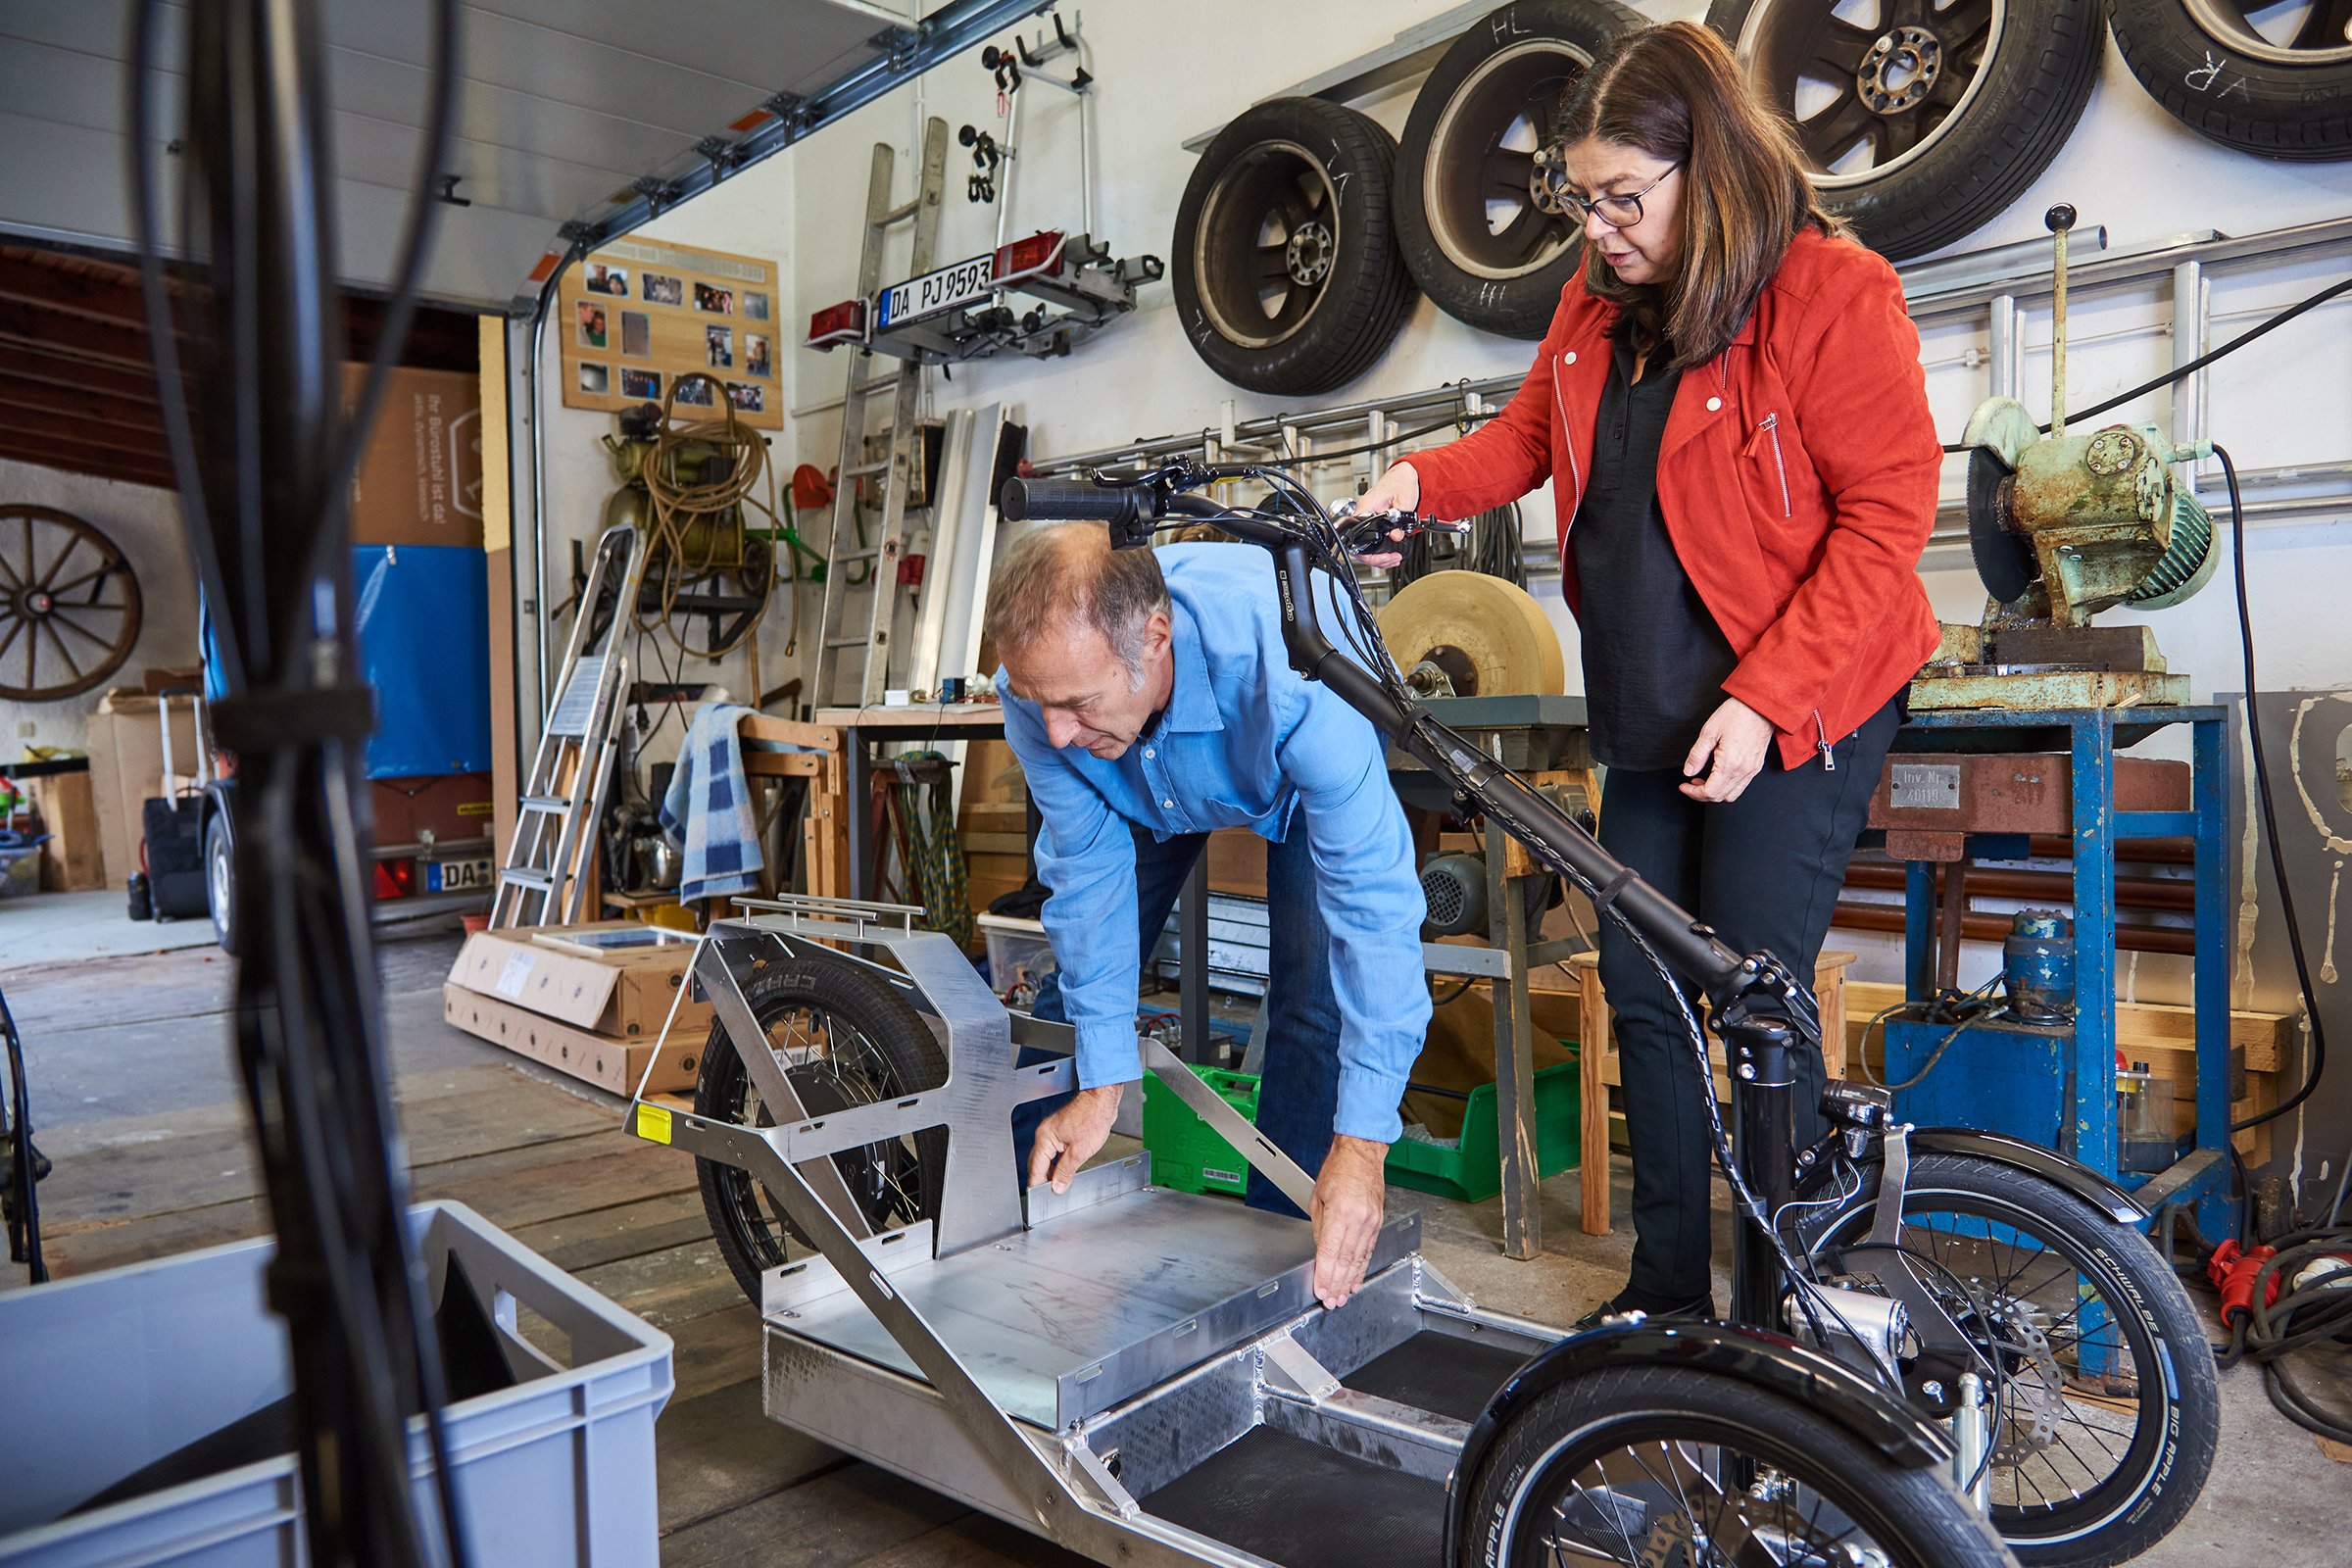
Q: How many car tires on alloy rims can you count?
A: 4